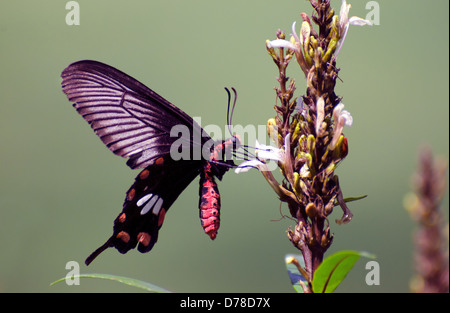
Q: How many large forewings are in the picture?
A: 1